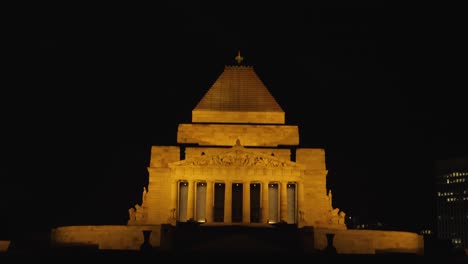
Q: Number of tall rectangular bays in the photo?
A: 7